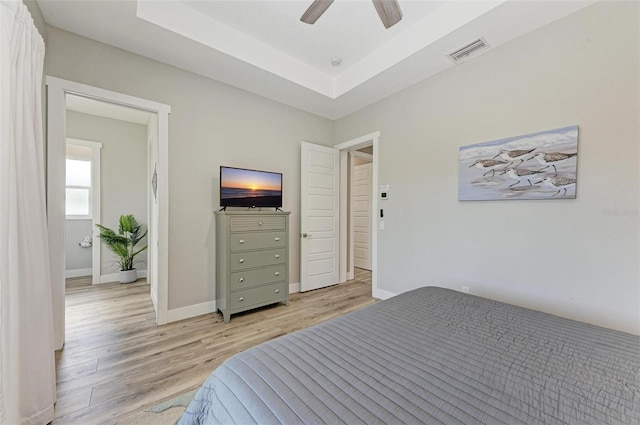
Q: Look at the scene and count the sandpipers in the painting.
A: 5